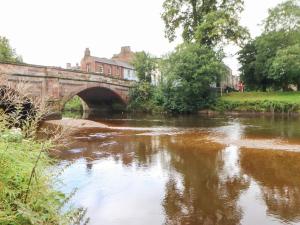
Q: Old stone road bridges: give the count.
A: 1